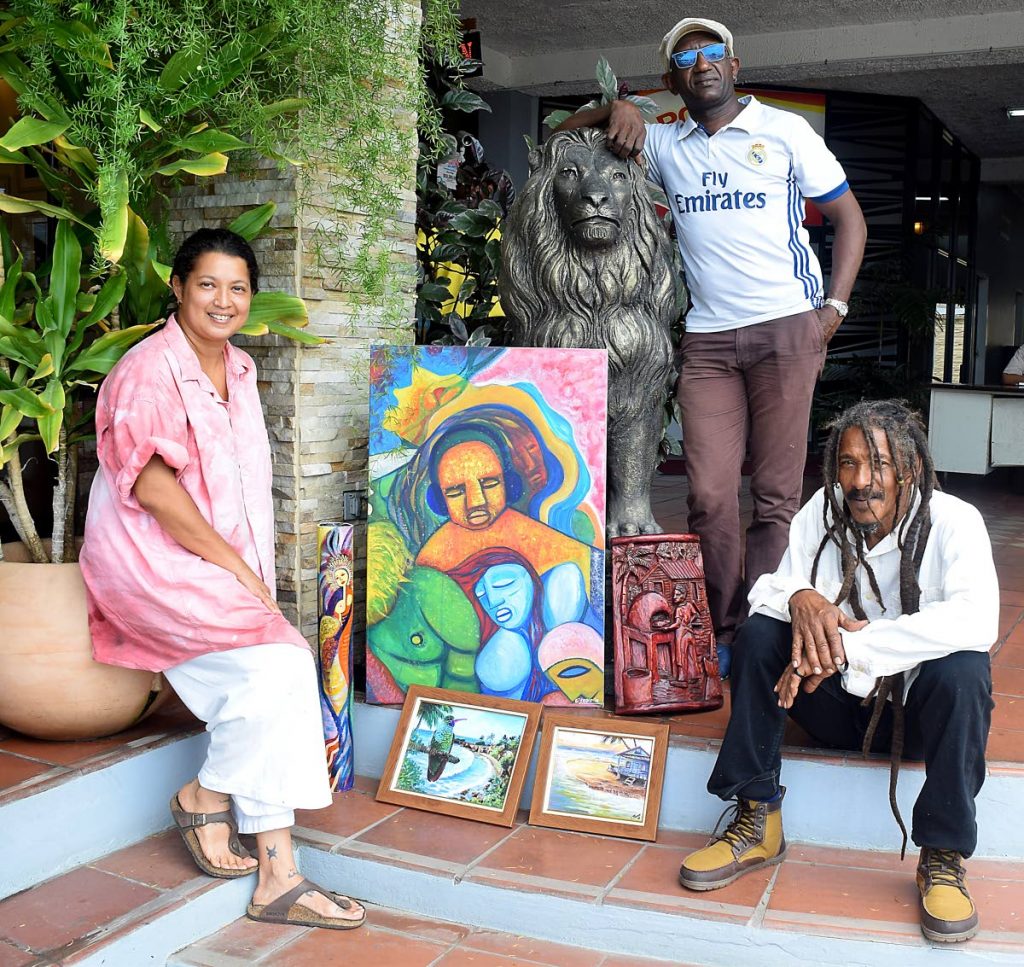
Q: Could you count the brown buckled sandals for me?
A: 2